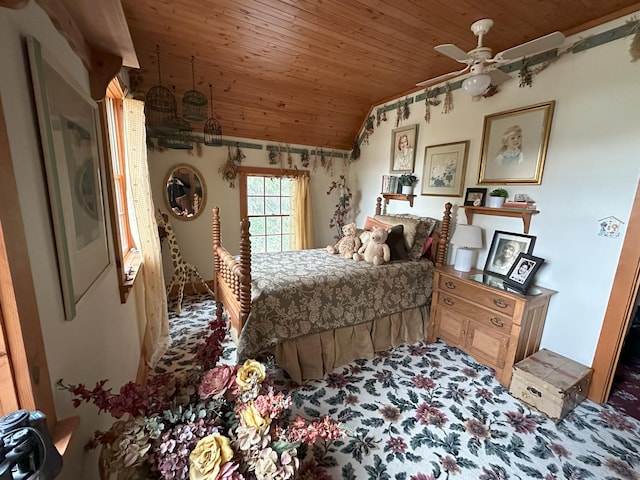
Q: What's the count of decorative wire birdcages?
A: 4